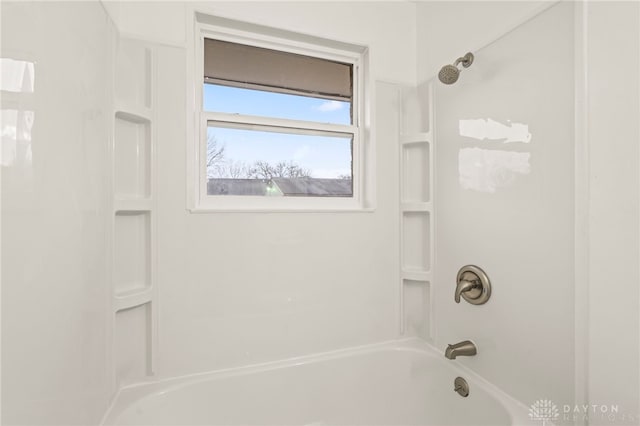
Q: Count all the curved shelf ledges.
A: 6